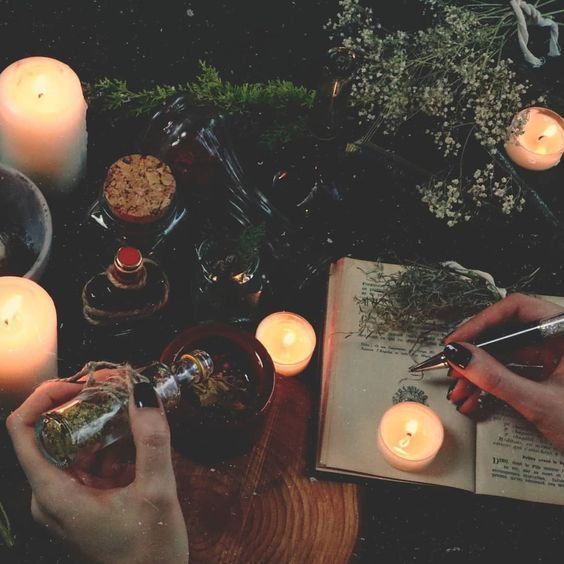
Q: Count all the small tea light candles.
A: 3